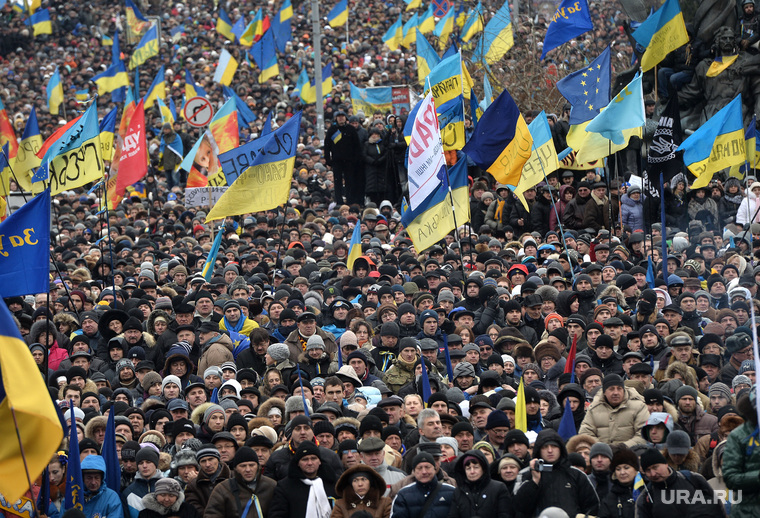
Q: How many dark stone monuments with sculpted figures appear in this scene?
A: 1